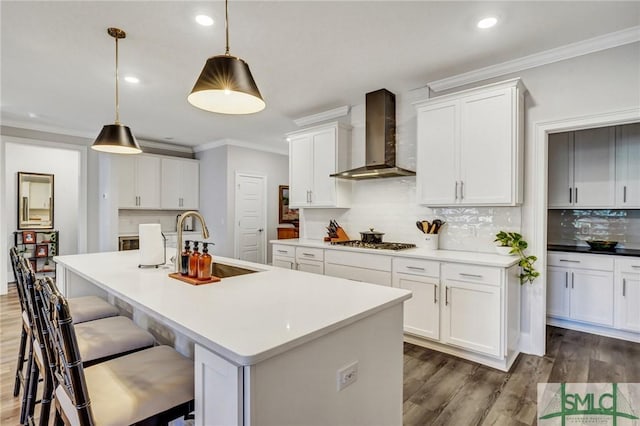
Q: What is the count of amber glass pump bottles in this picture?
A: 3